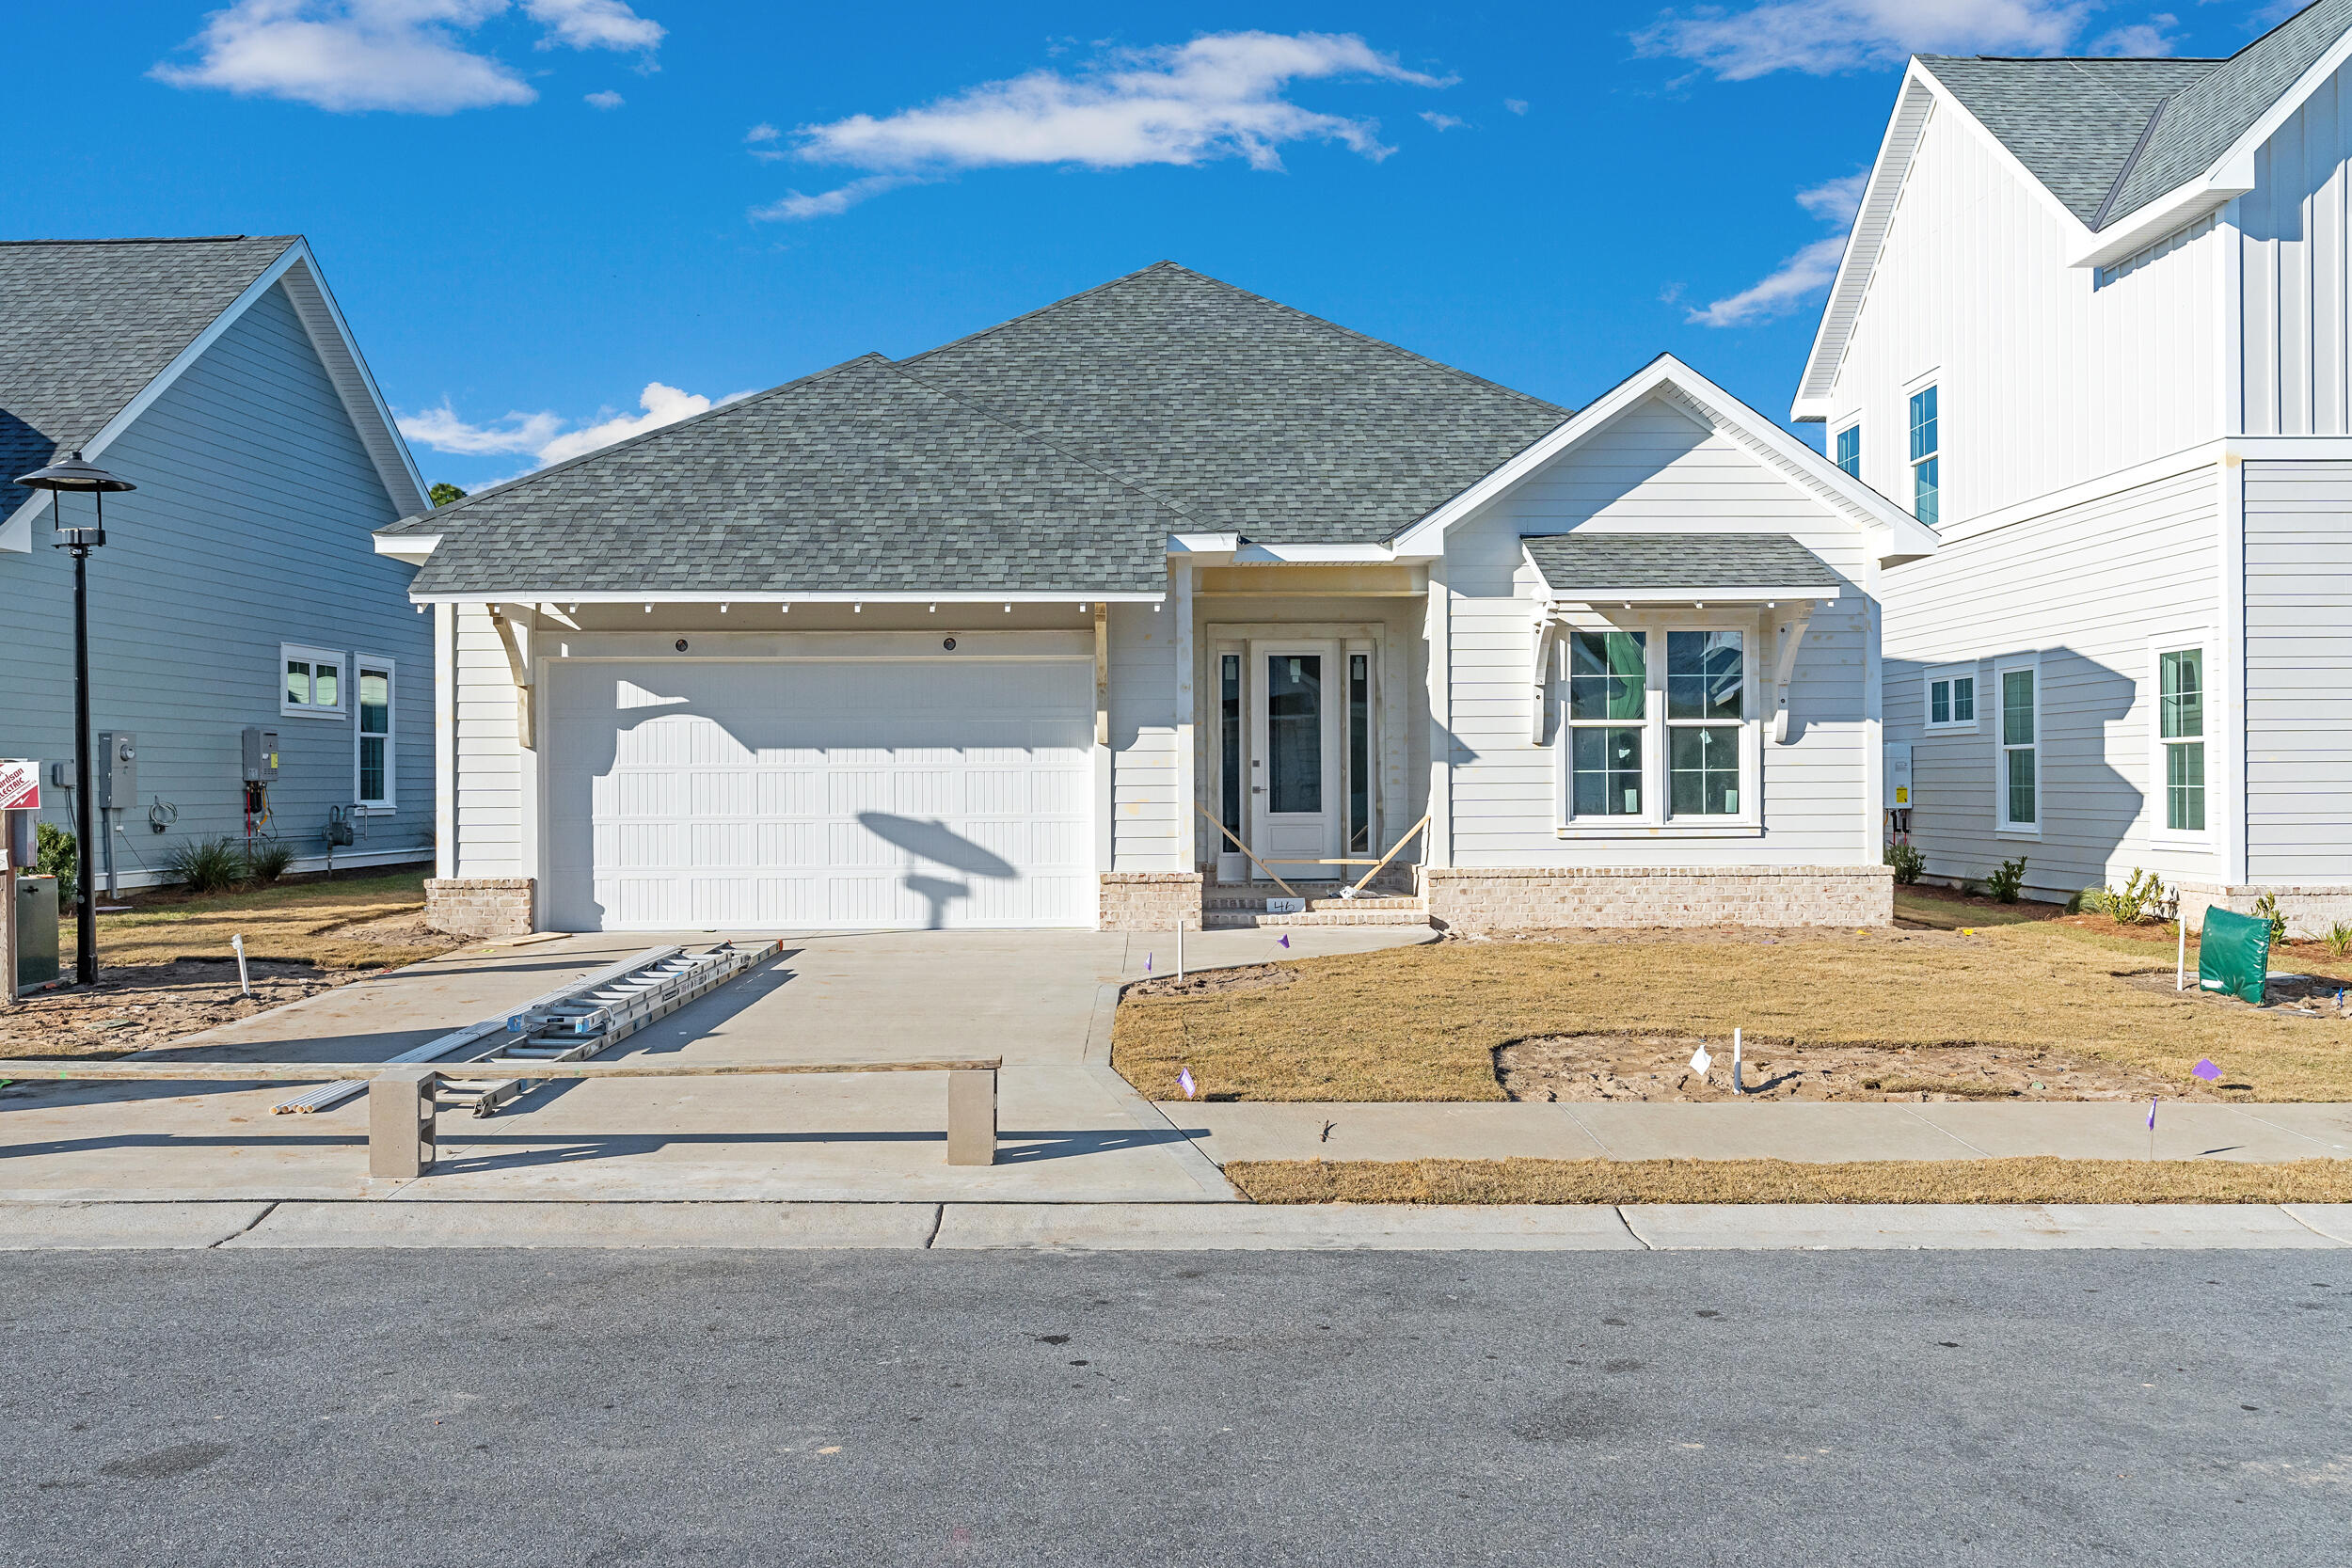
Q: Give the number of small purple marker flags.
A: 5